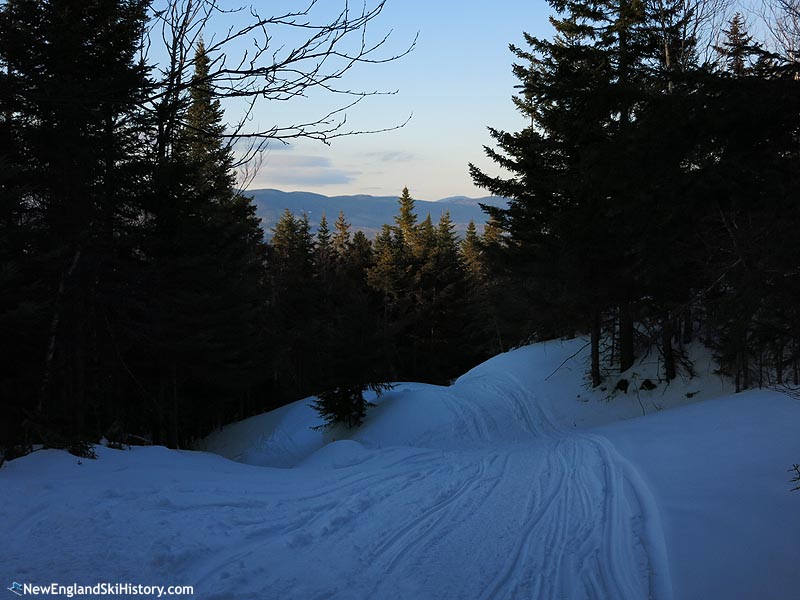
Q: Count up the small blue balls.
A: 0